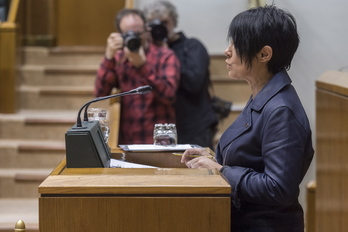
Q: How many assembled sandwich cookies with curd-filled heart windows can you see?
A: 0